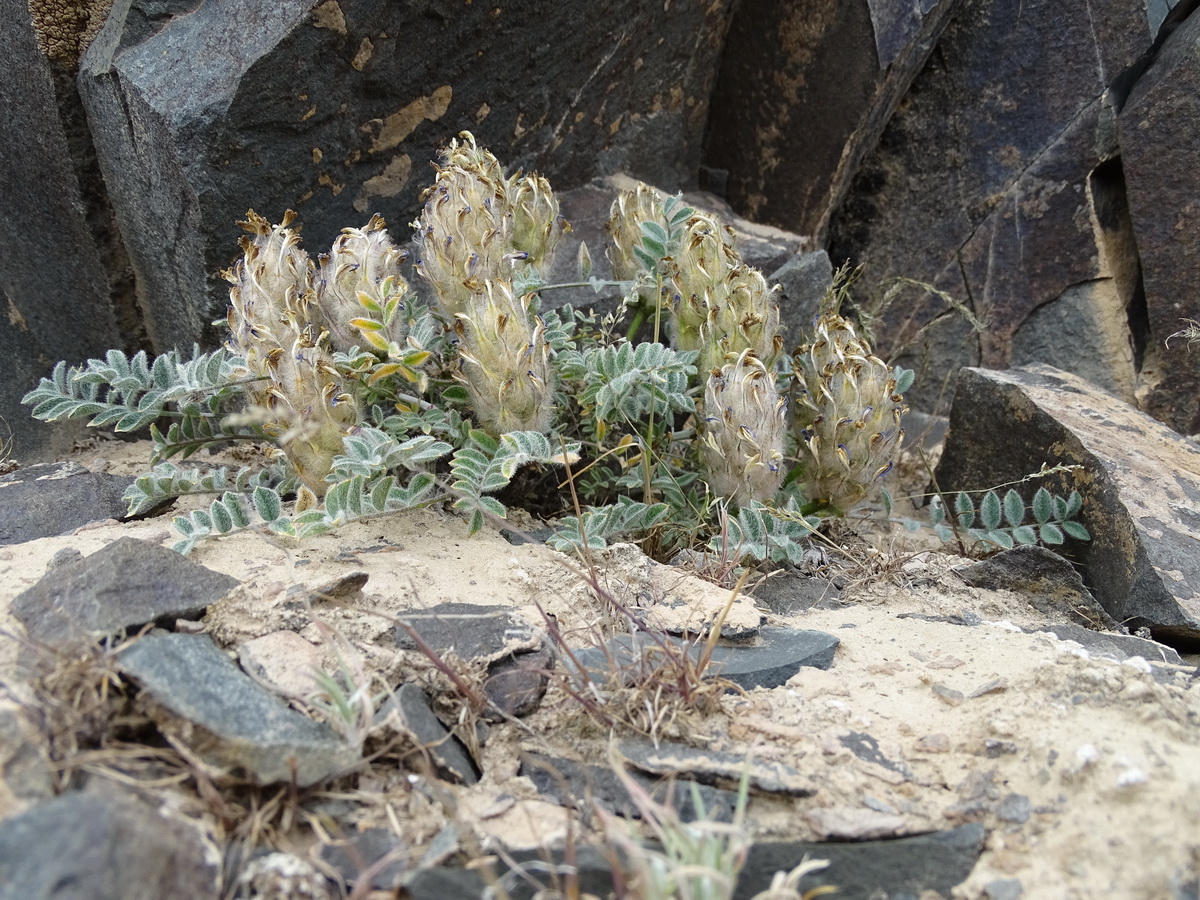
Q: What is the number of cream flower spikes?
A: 11